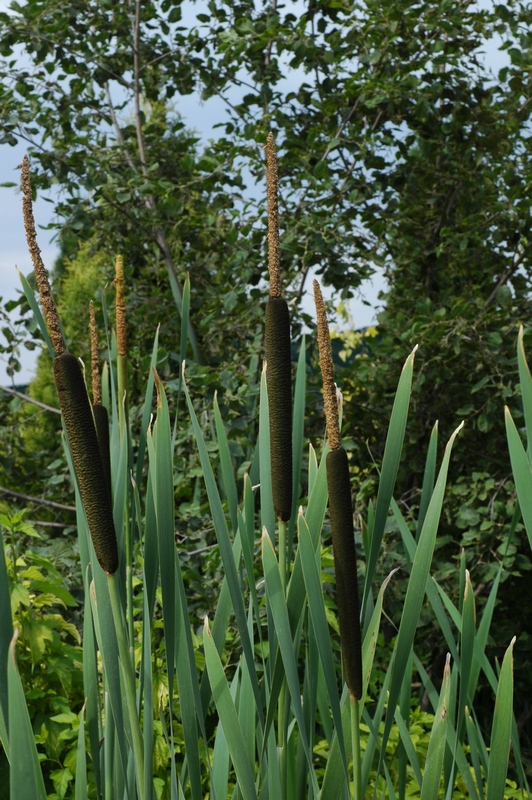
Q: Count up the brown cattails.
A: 4